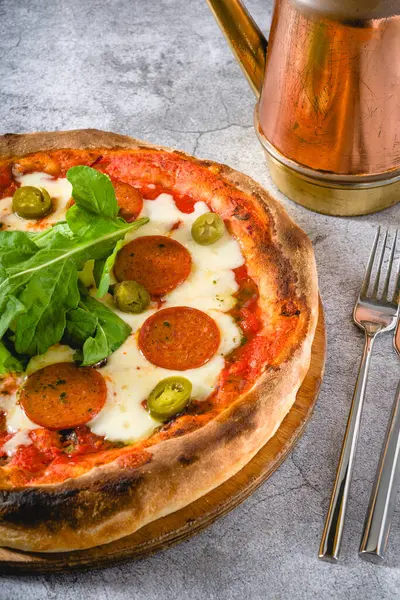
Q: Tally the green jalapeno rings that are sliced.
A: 4